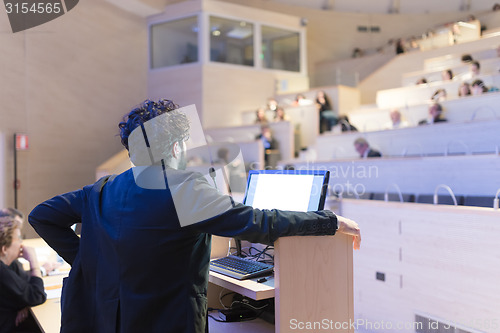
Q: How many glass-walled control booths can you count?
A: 1